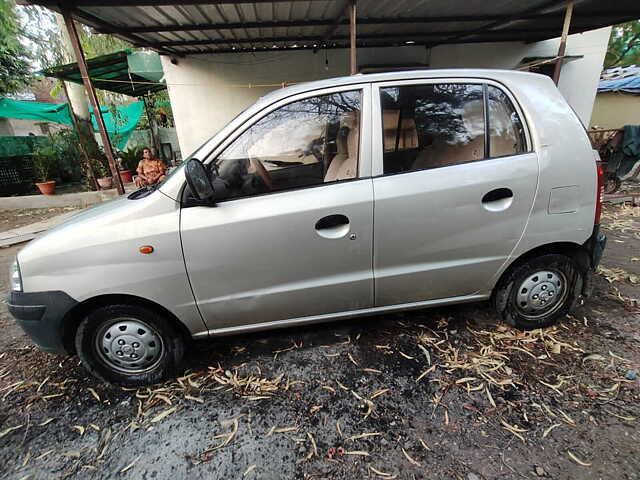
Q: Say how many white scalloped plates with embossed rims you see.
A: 0